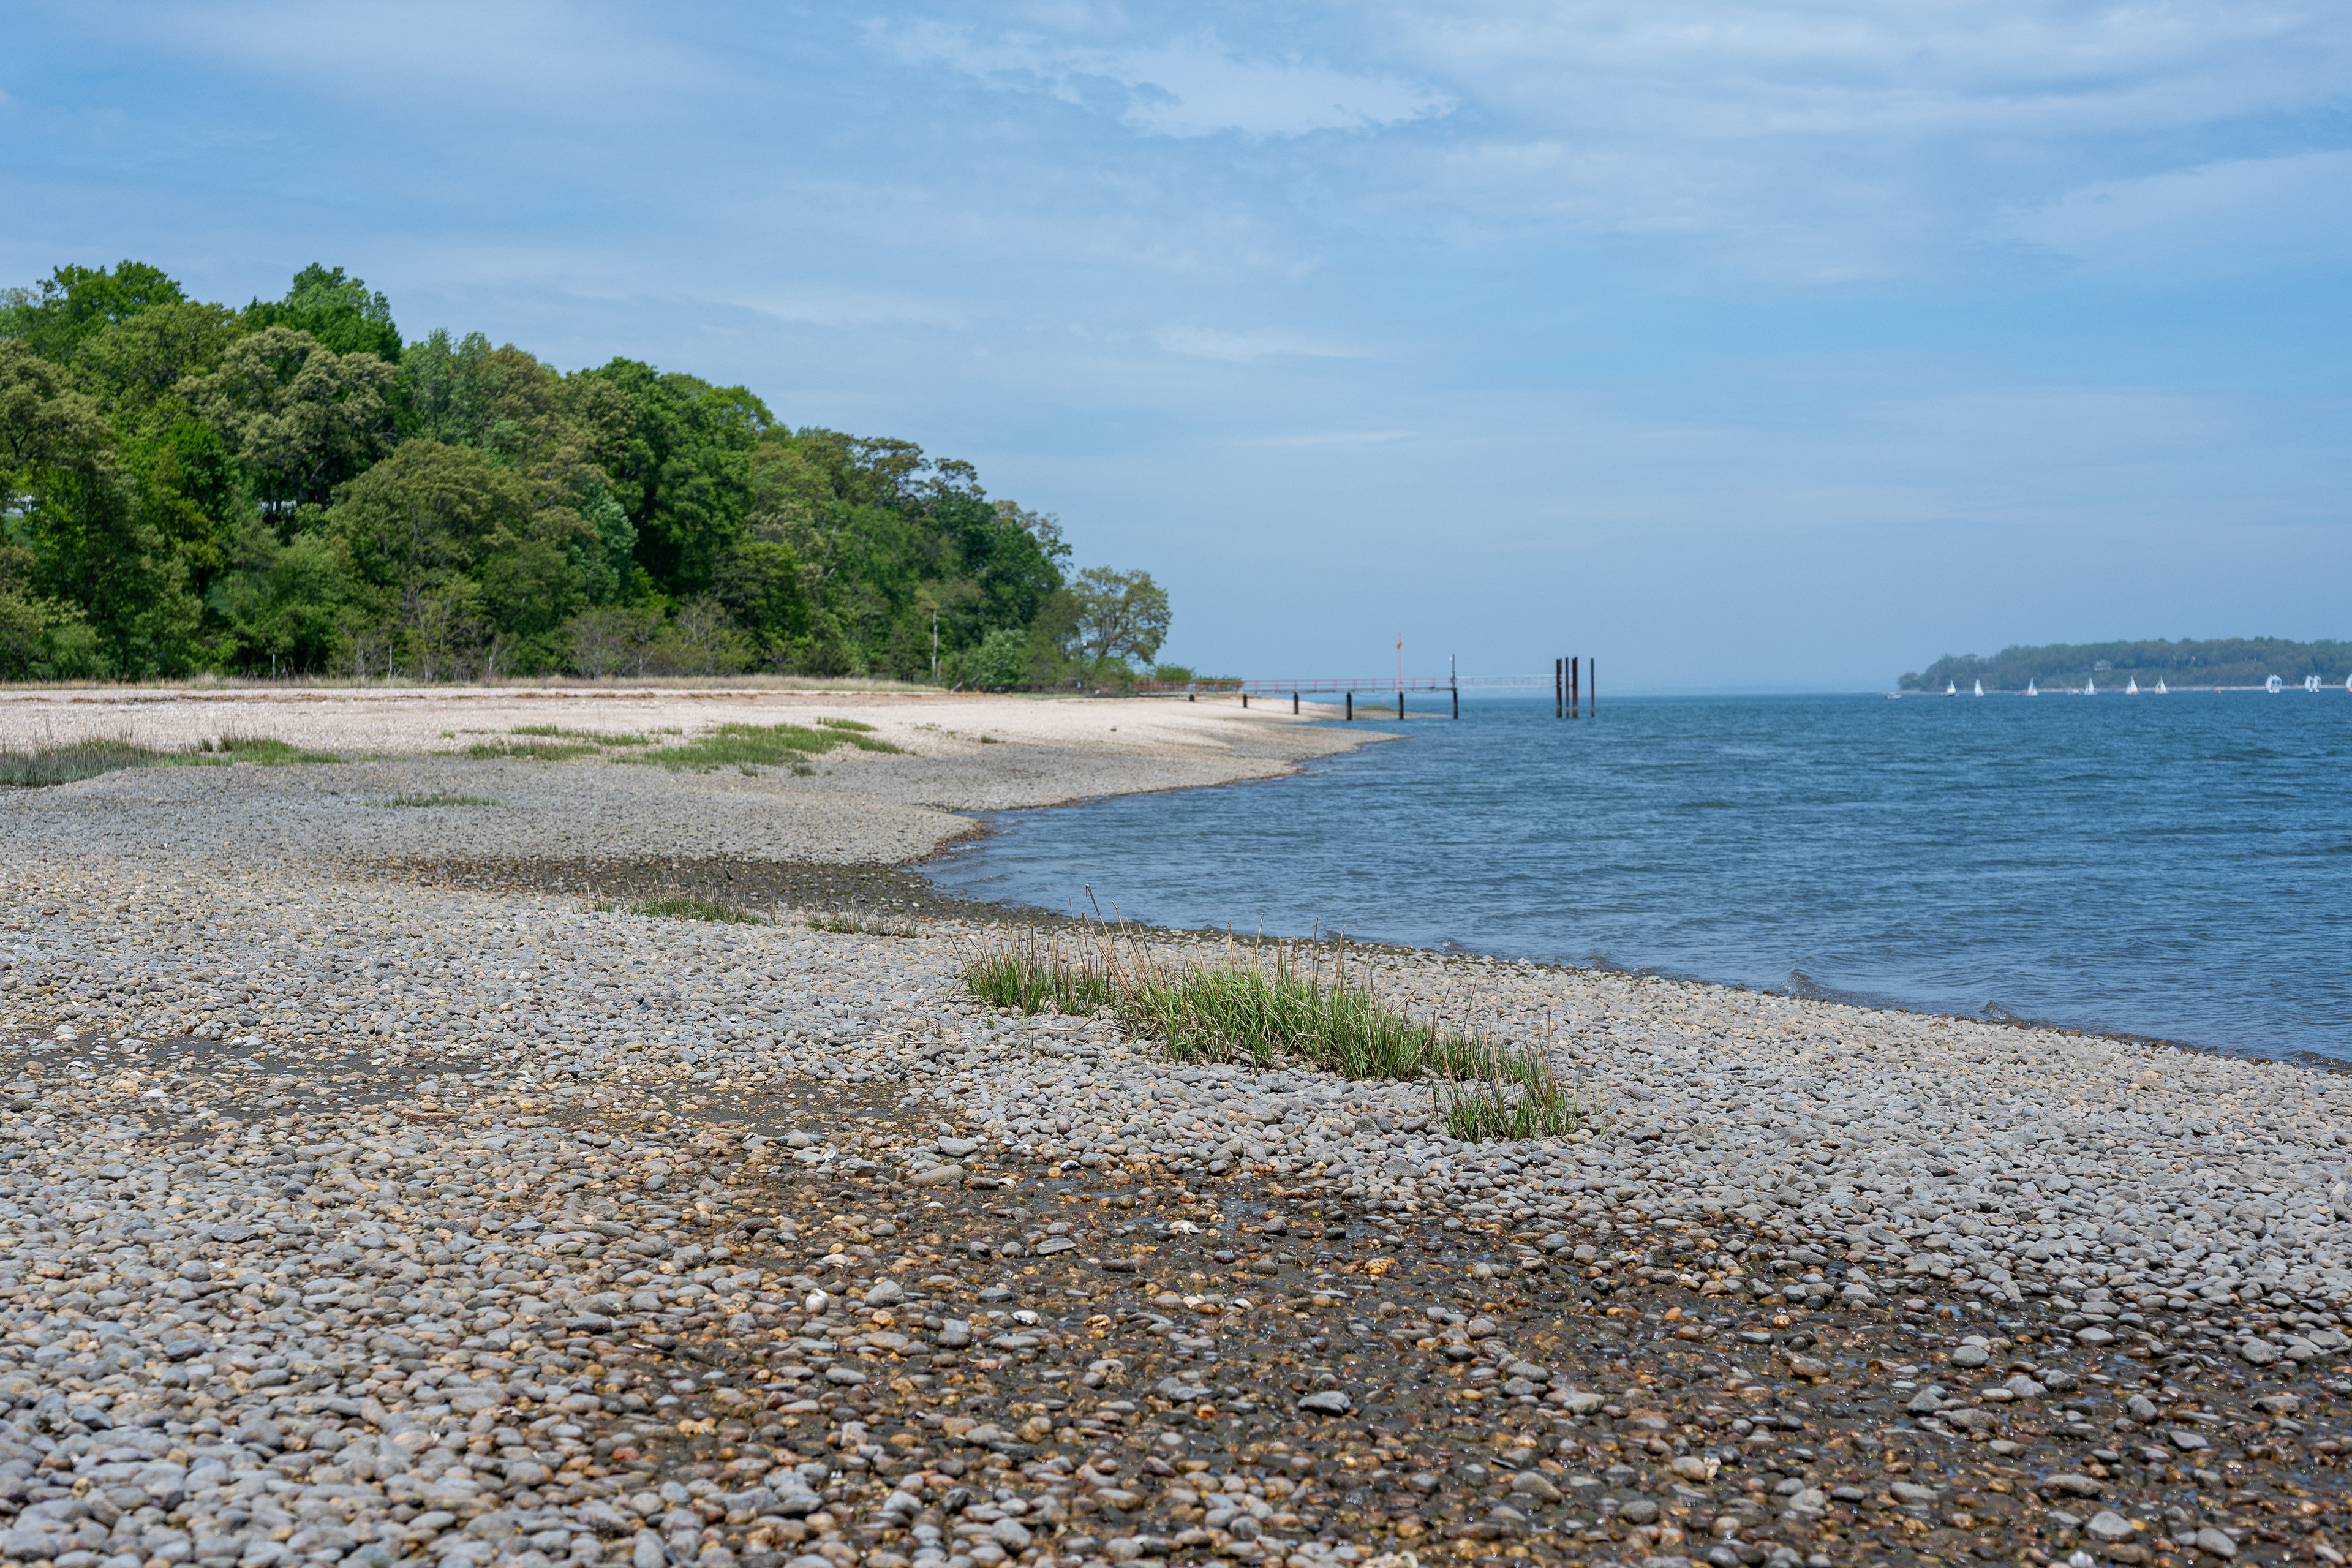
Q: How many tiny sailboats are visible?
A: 11